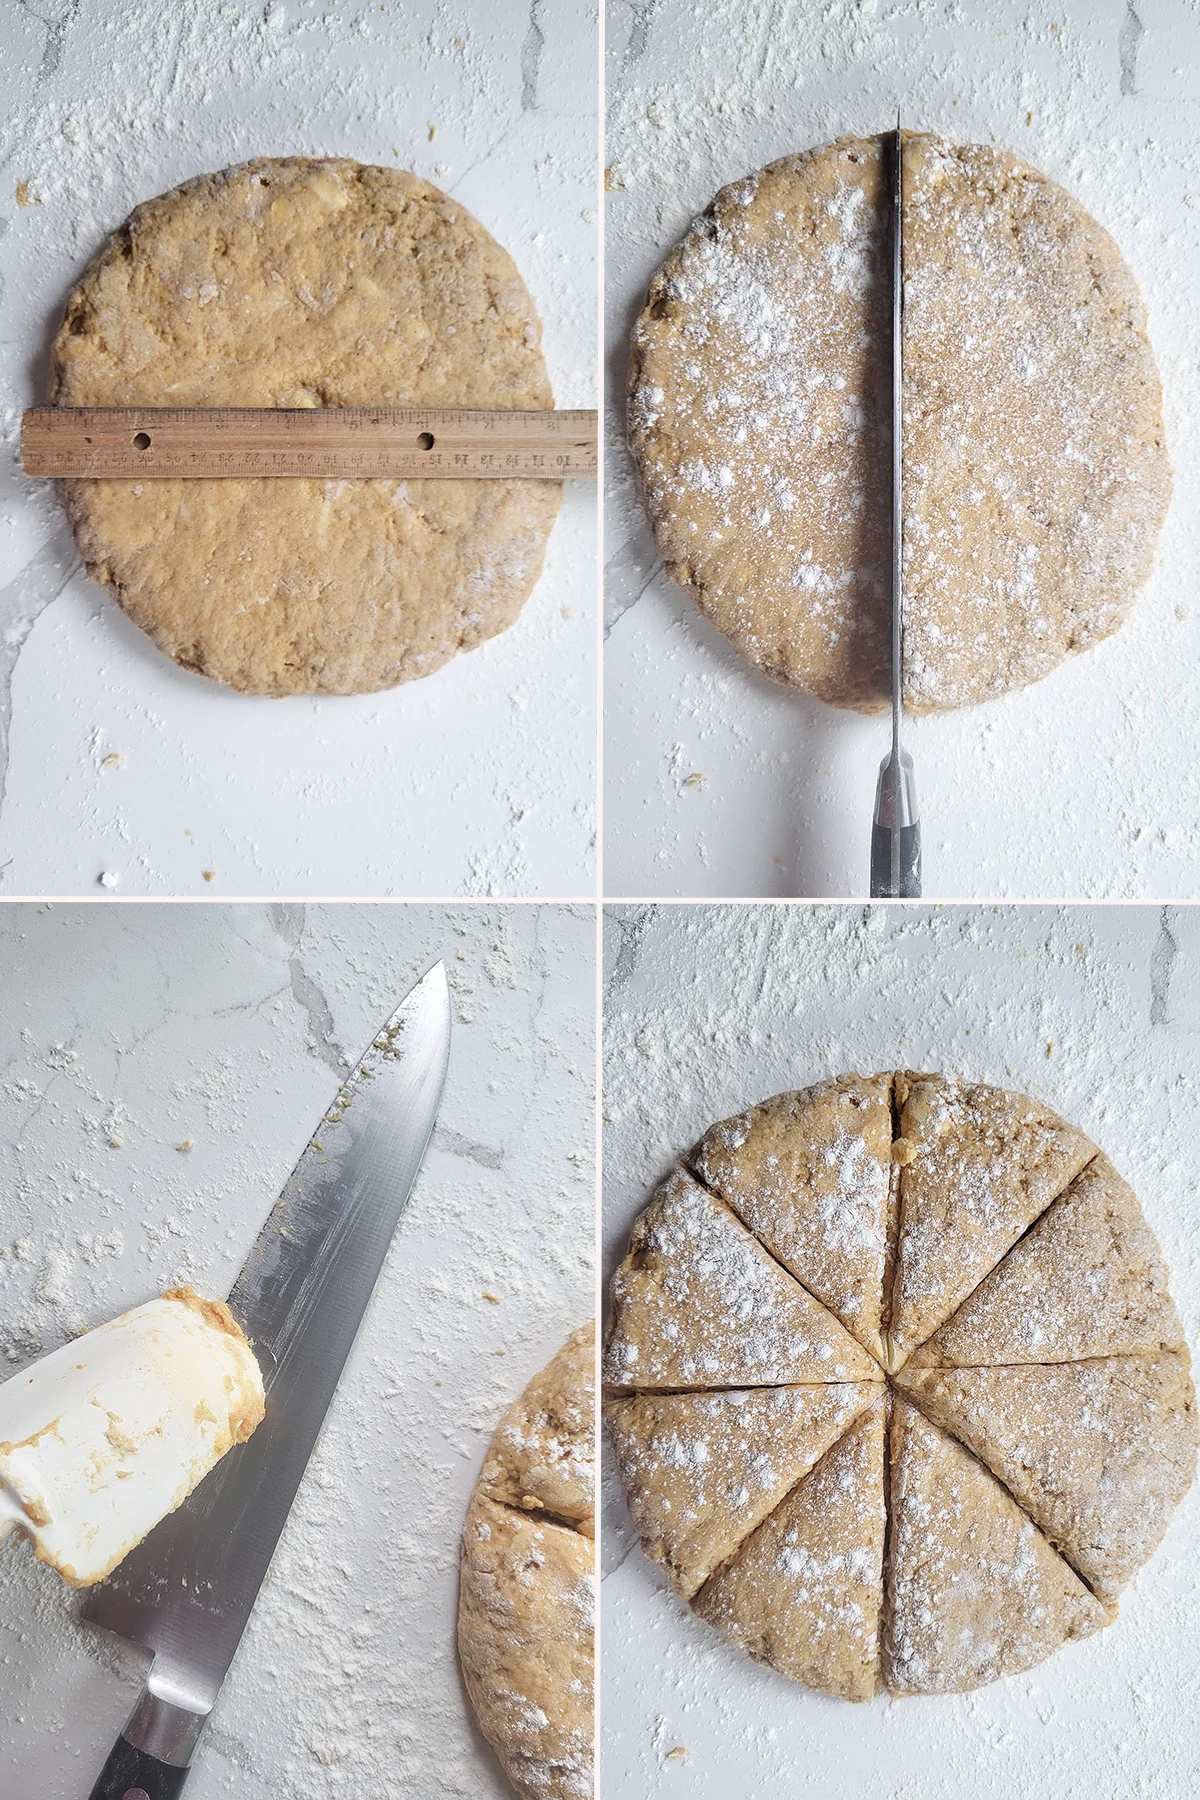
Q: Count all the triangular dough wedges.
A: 8